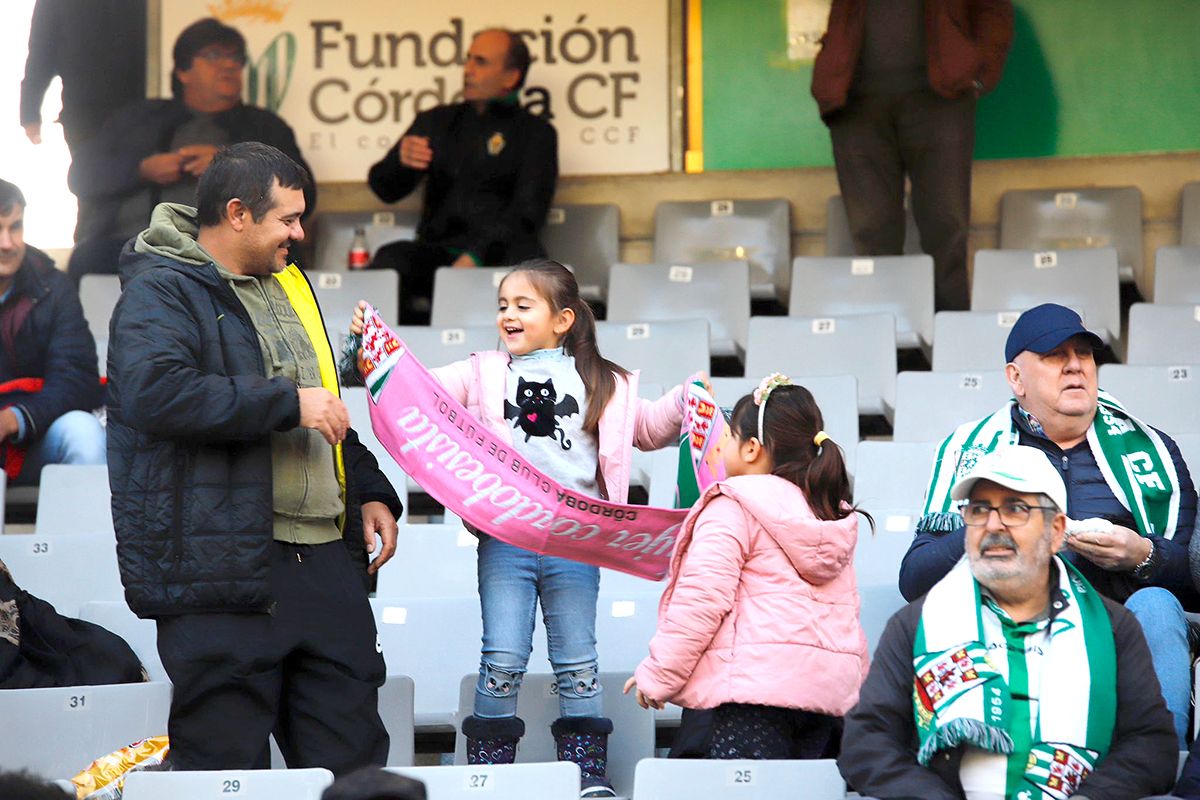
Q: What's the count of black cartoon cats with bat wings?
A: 1